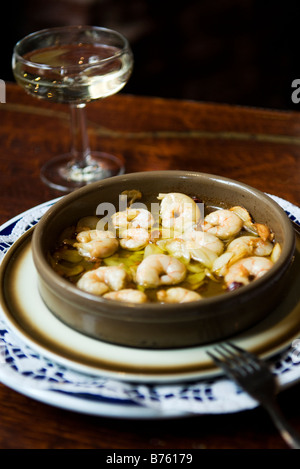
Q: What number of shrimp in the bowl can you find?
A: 12